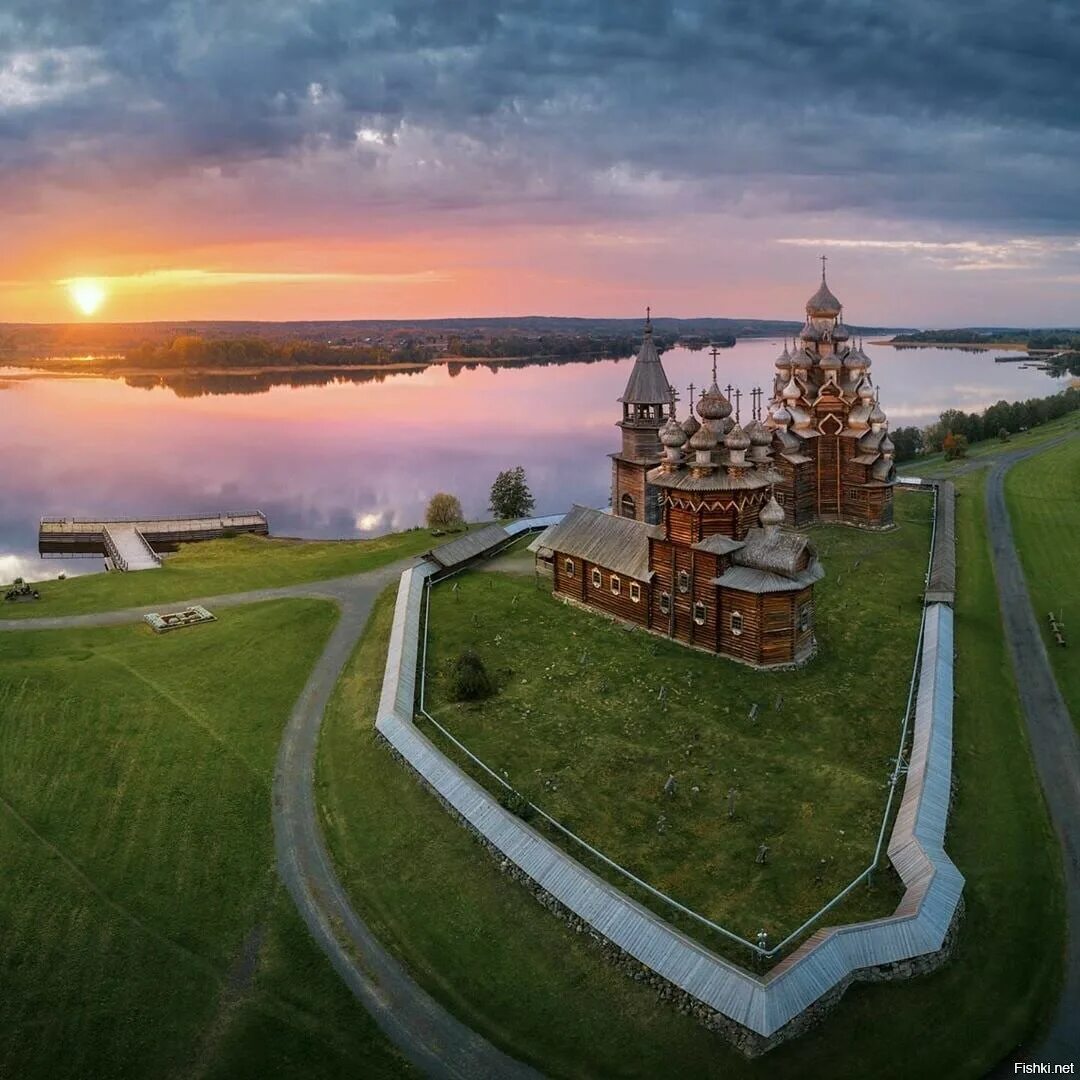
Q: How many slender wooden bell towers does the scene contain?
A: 1